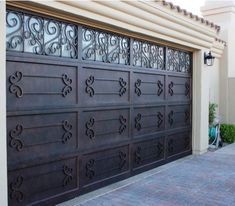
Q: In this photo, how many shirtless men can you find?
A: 0